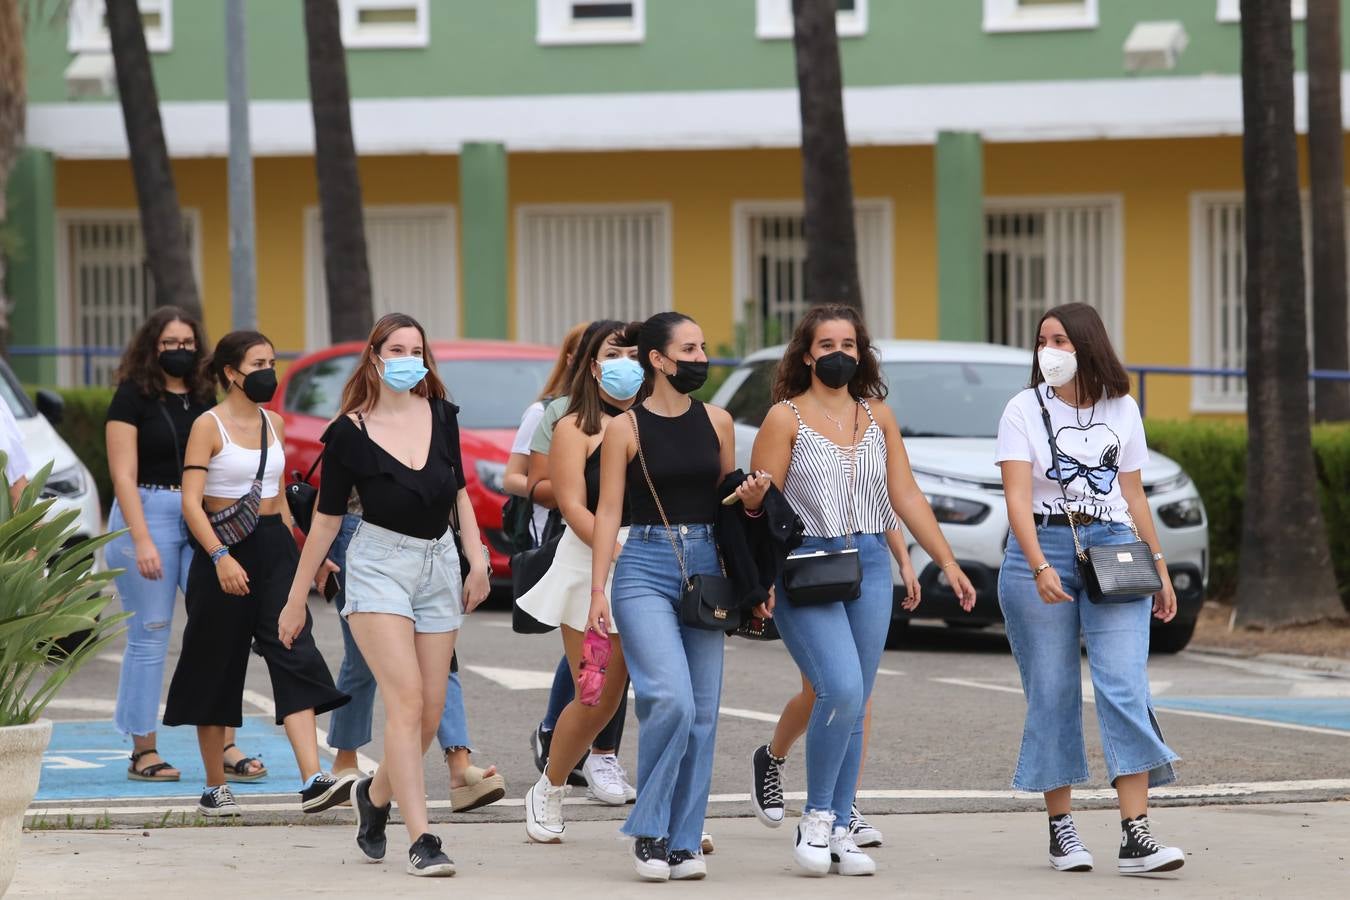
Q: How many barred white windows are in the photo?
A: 6